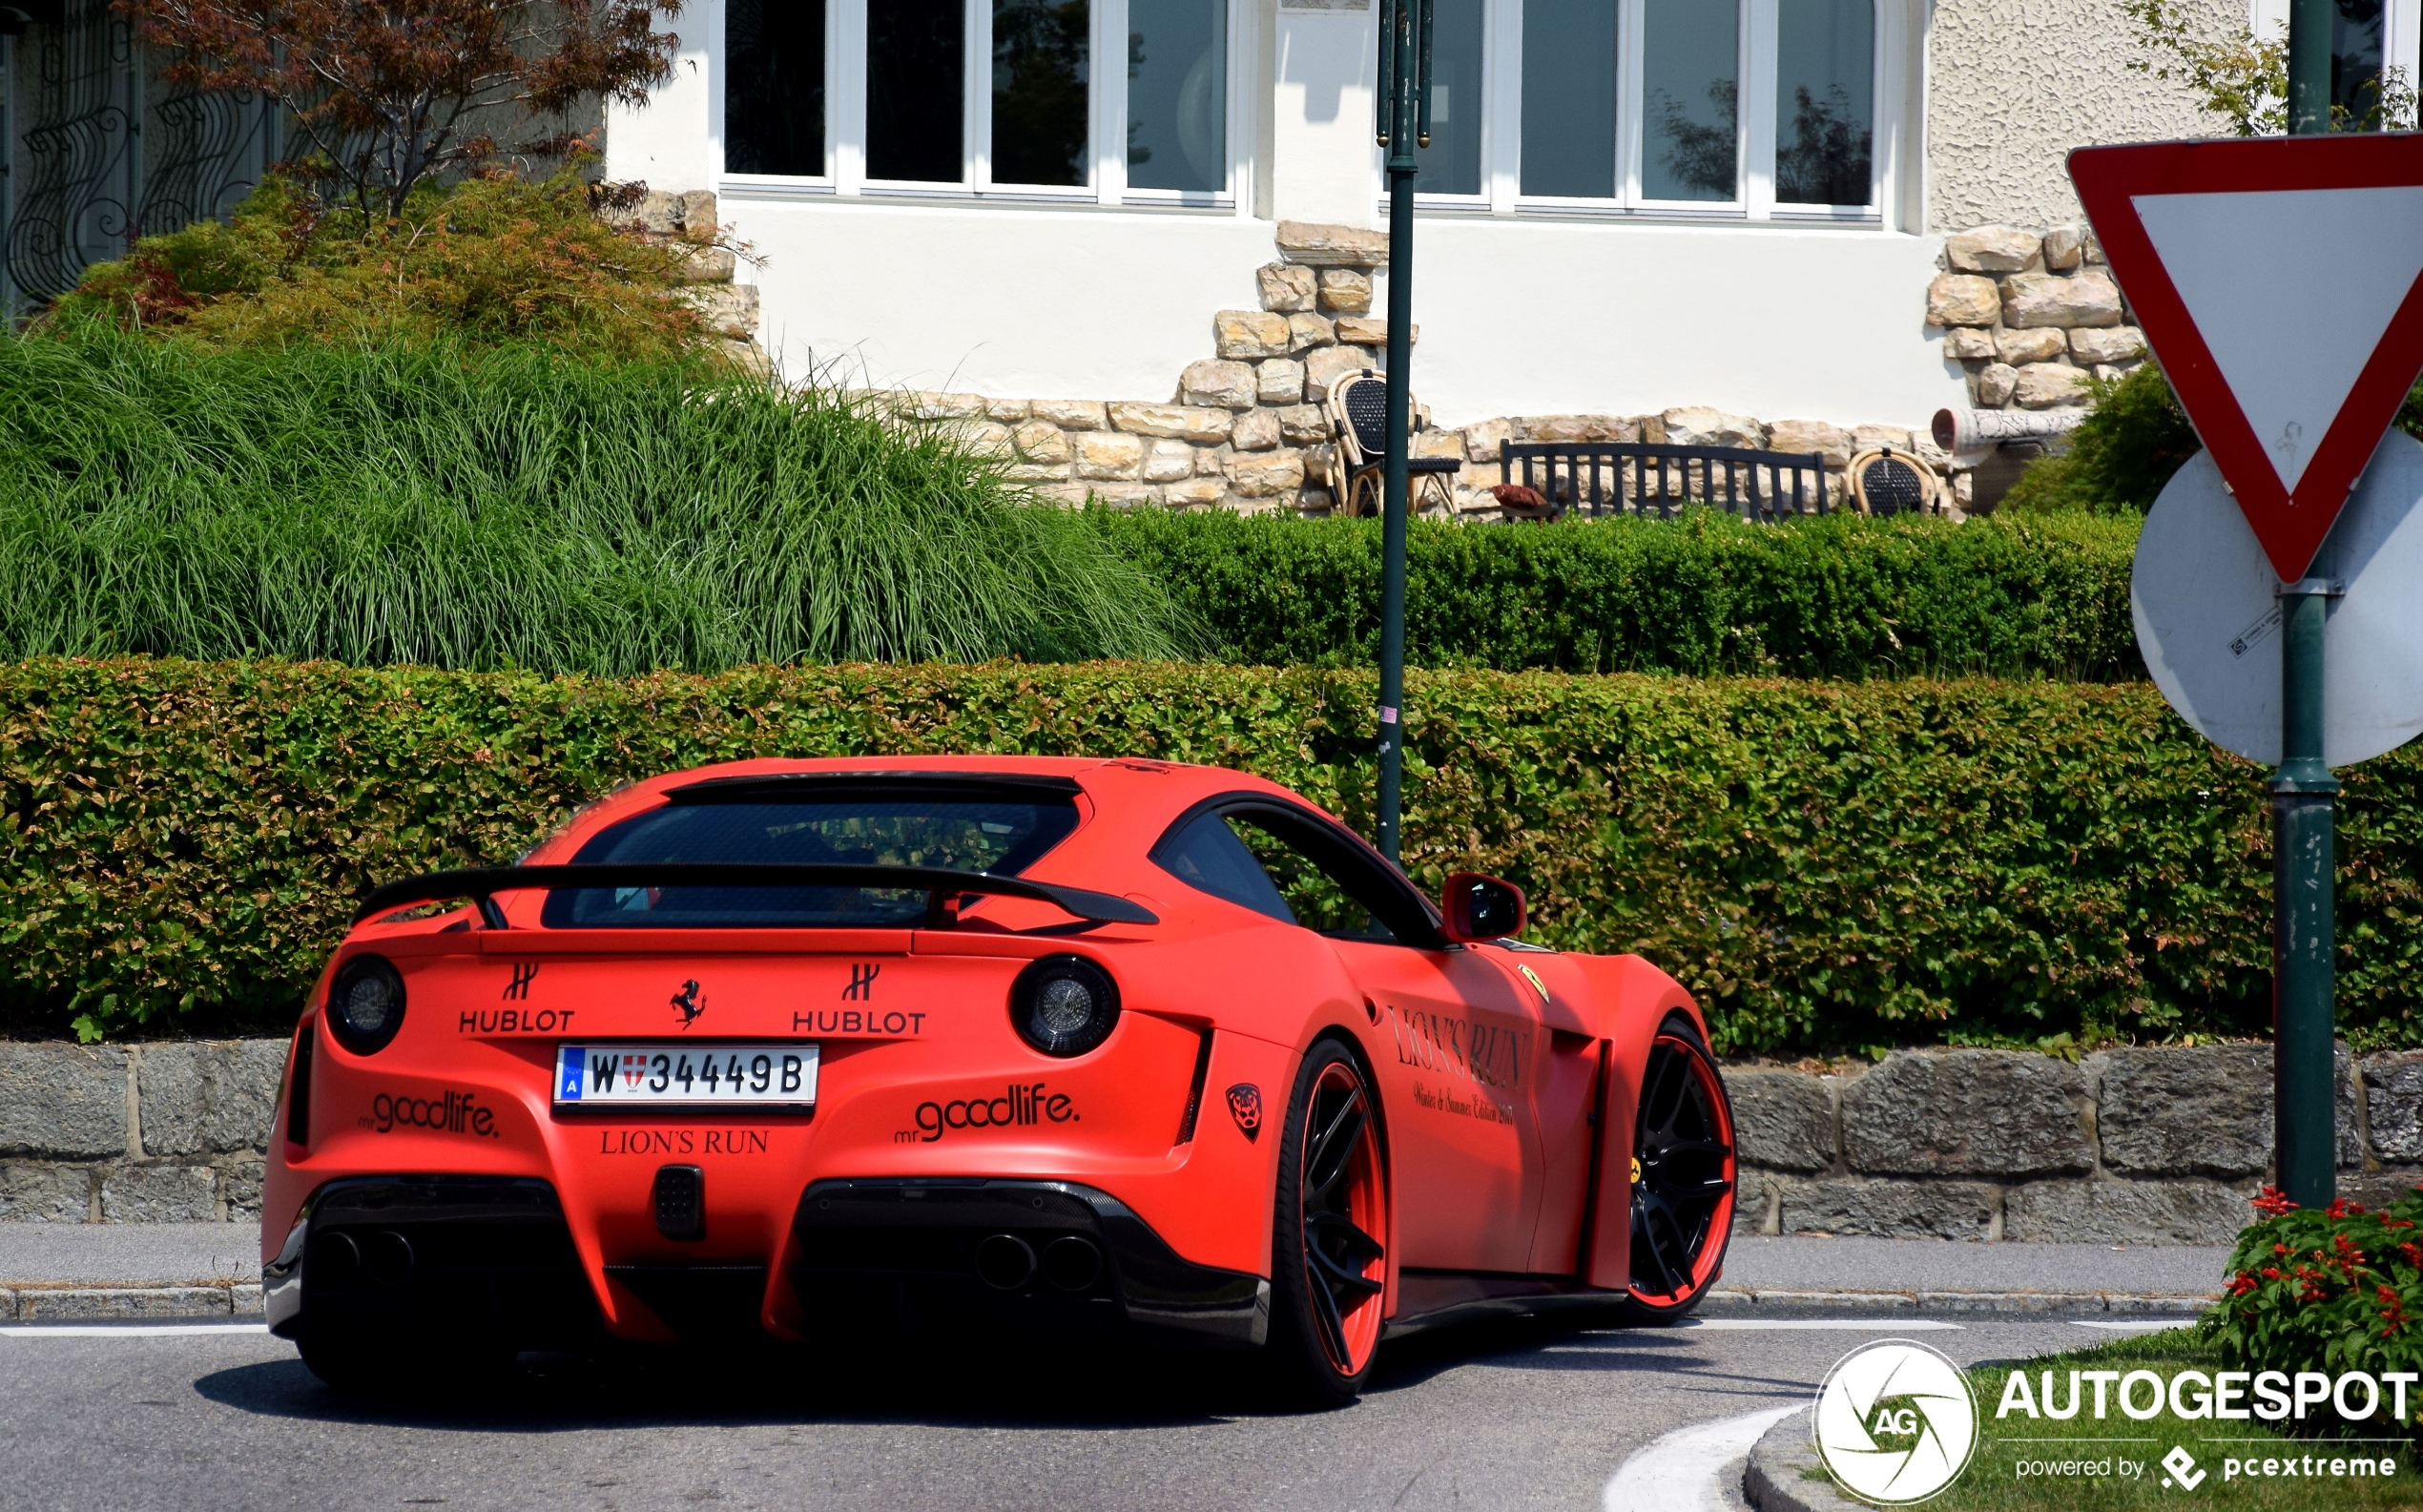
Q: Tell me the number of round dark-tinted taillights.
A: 2